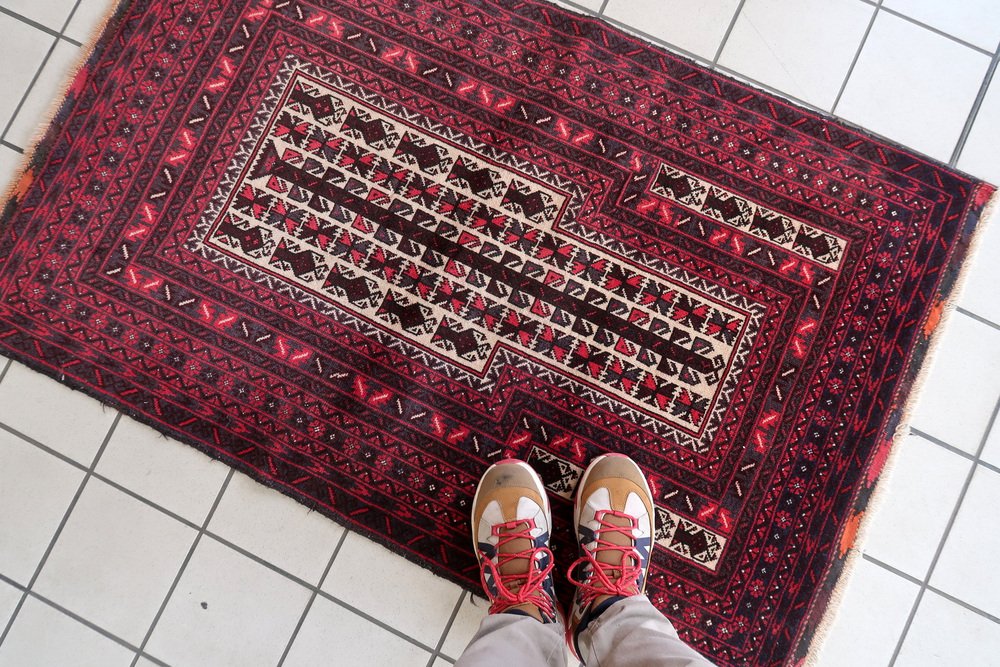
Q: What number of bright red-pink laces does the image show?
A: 2